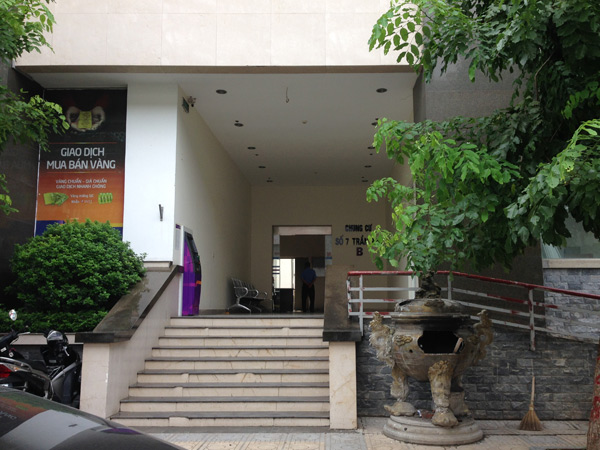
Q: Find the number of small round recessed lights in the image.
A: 10